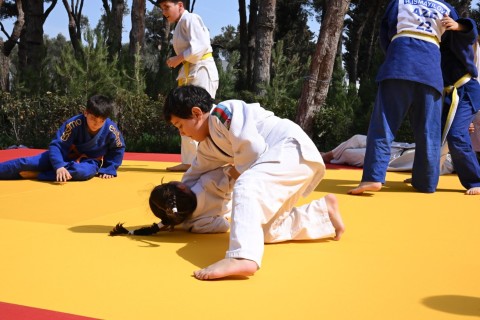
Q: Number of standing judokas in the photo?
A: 3